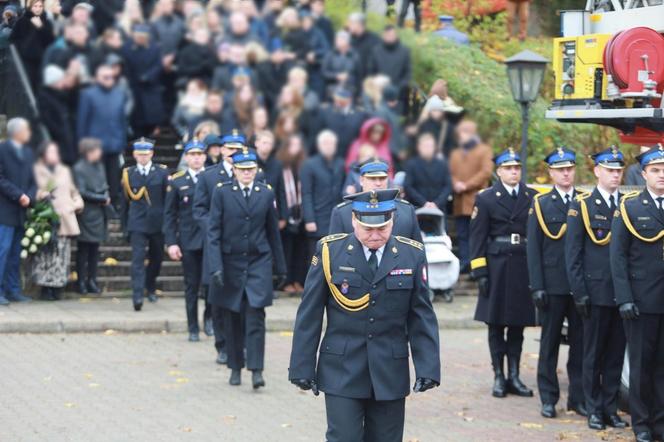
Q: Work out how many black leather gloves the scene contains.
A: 8